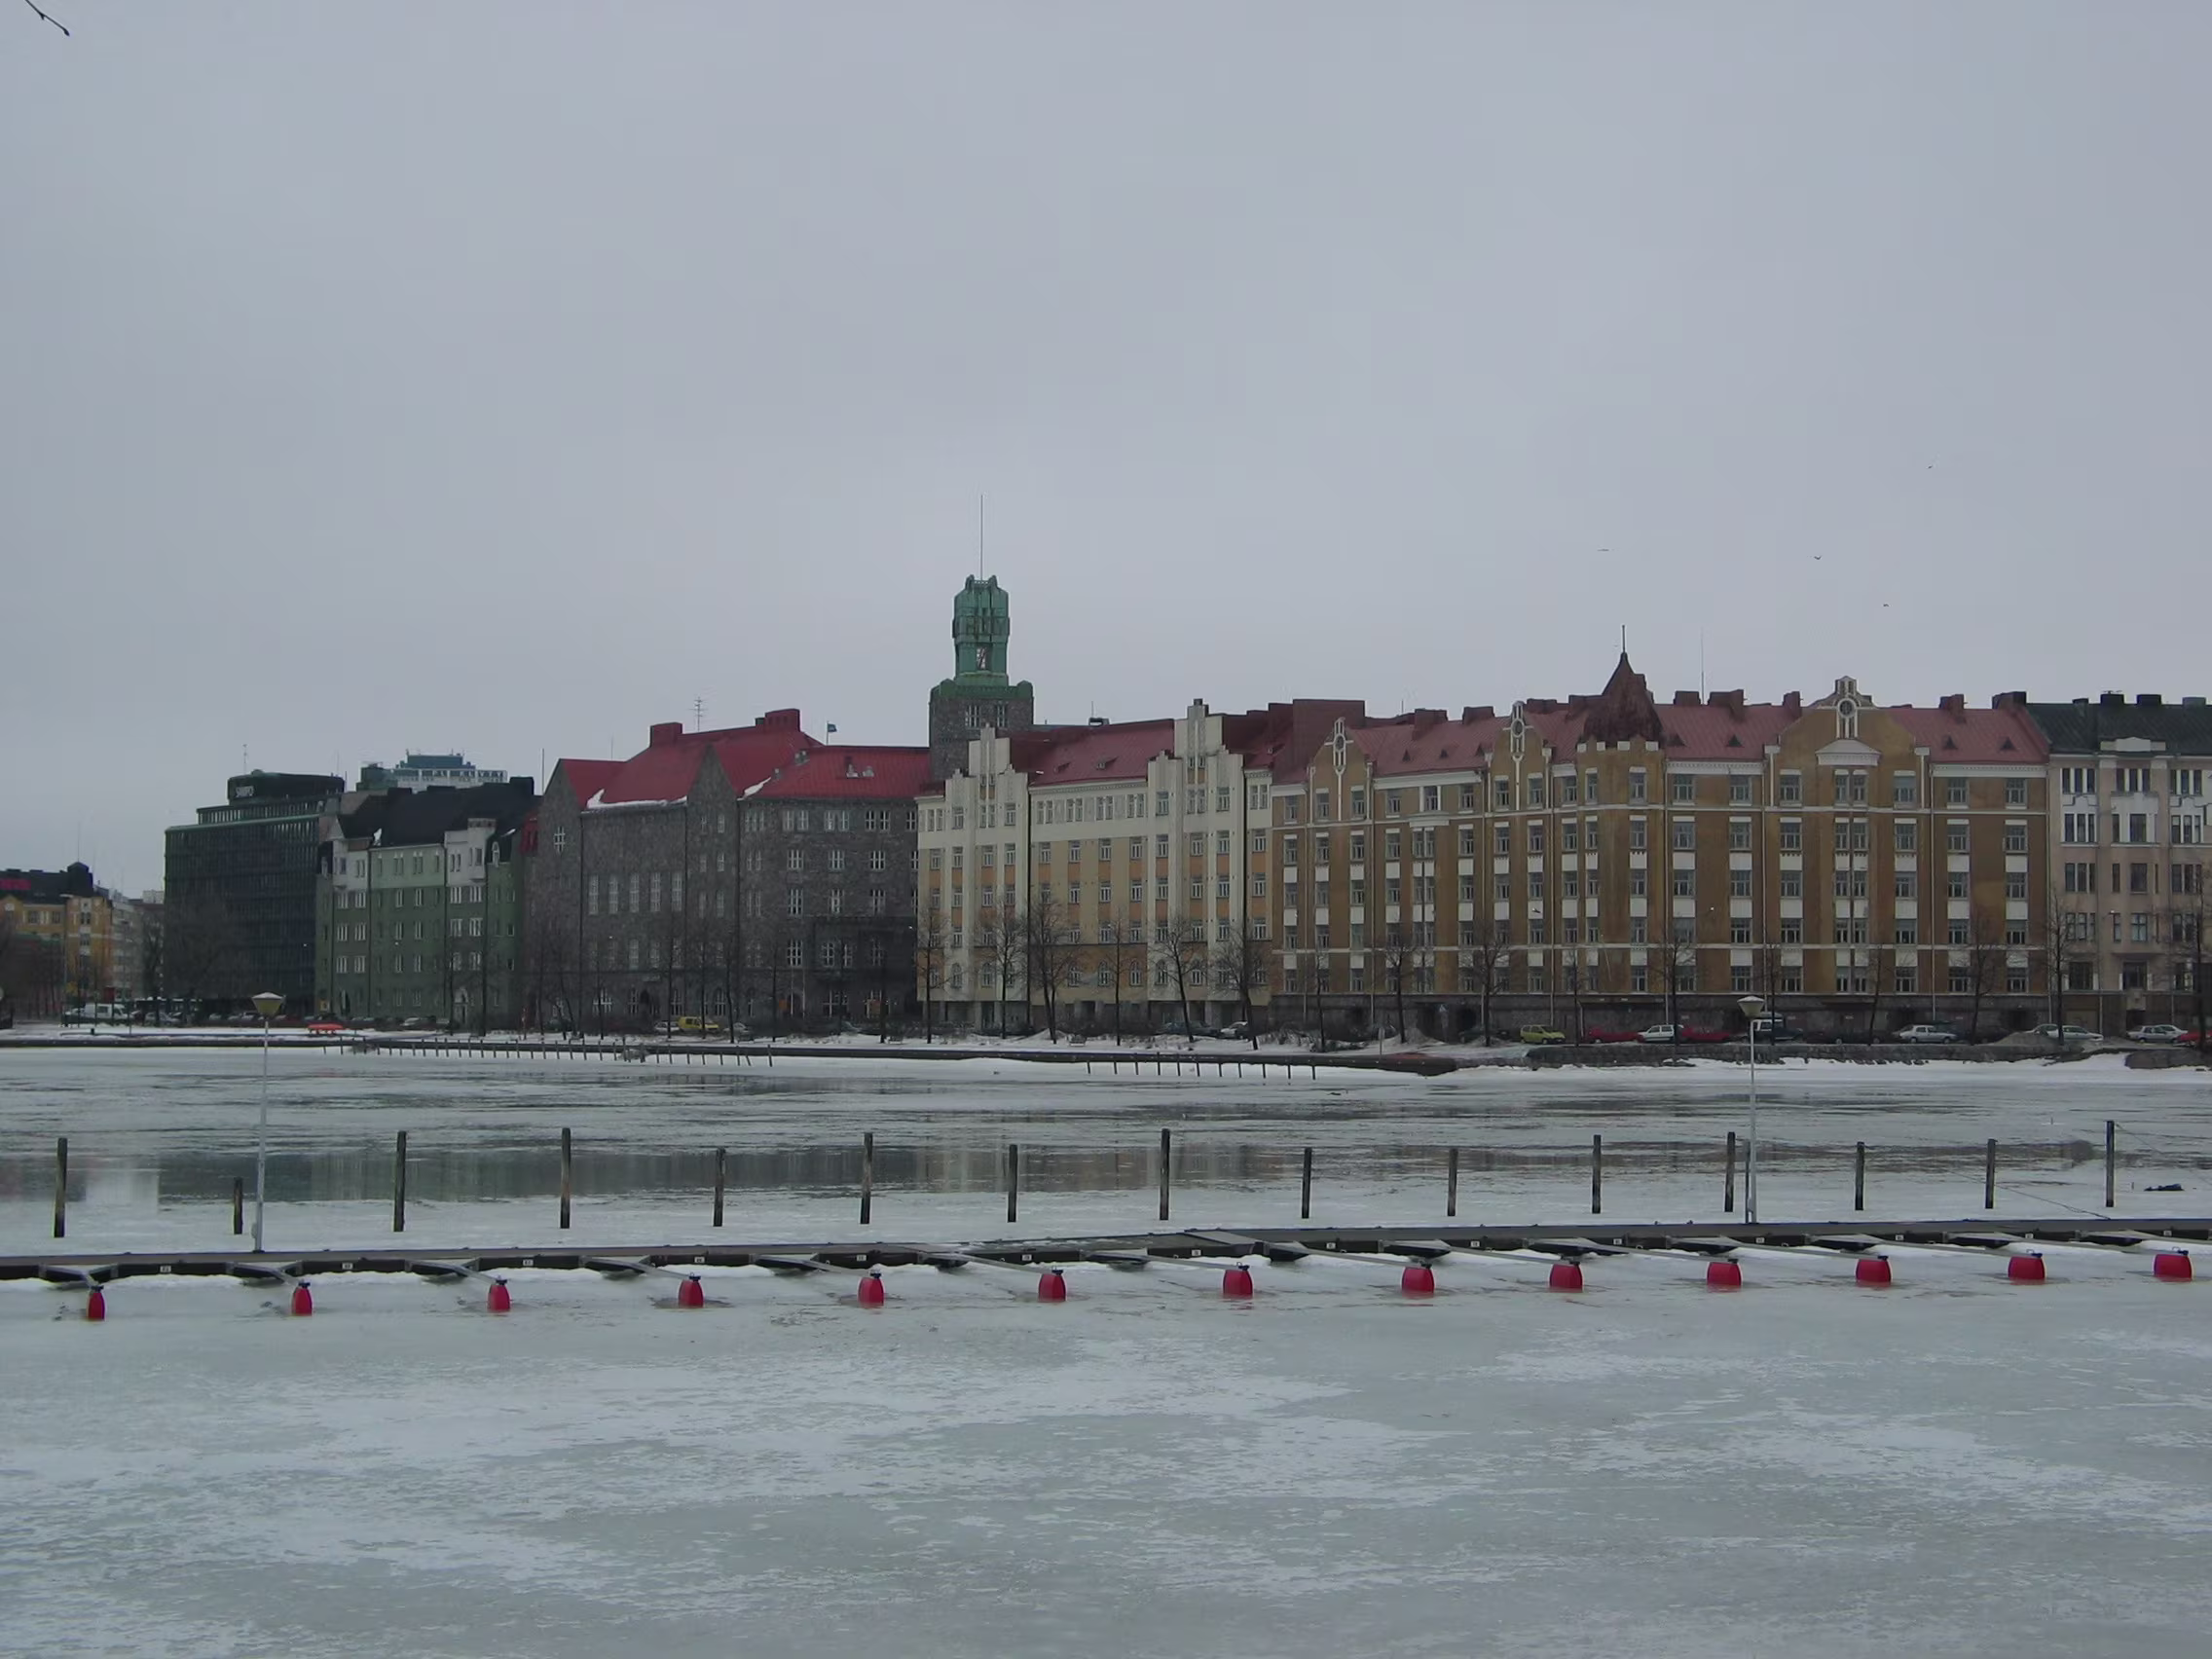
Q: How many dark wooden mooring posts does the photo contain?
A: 15